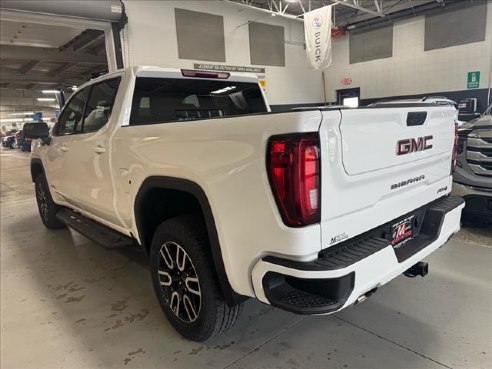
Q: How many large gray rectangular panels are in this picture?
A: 4